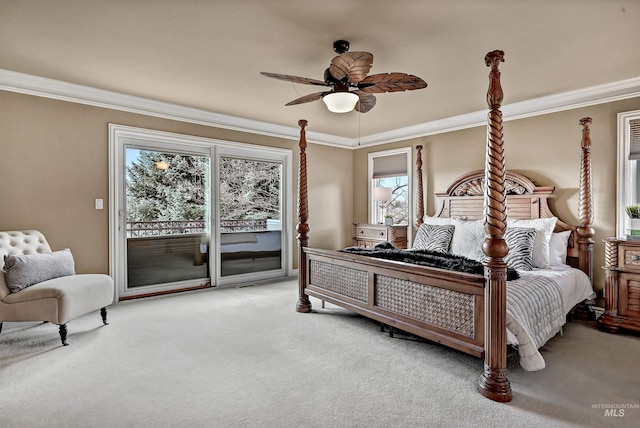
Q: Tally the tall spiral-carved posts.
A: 4